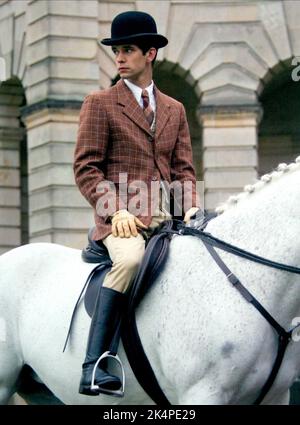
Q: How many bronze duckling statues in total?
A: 0